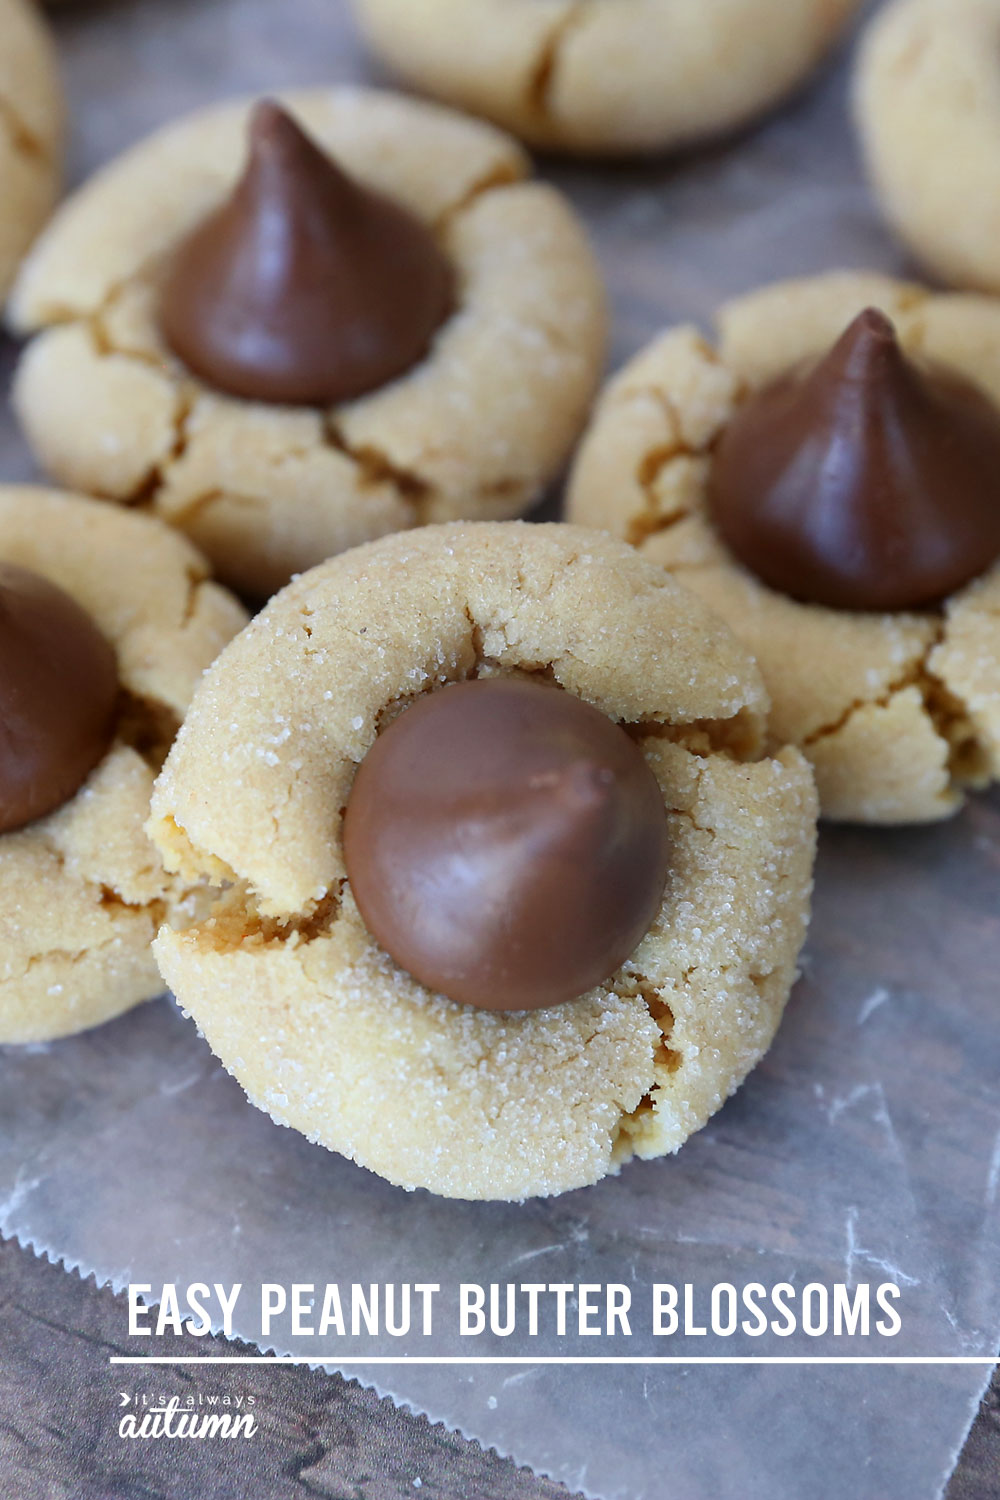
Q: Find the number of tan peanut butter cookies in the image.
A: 7